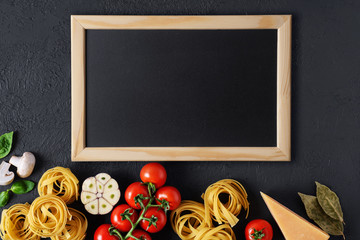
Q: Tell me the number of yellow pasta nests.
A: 7